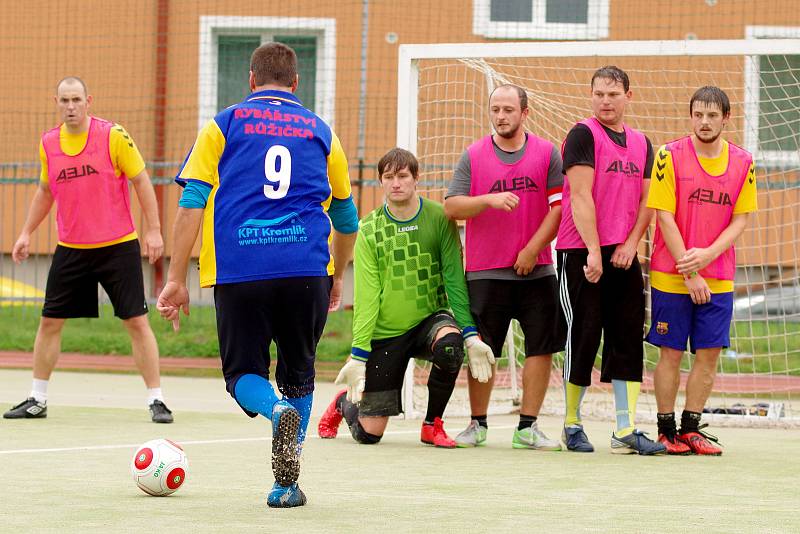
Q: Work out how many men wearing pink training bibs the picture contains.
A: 4